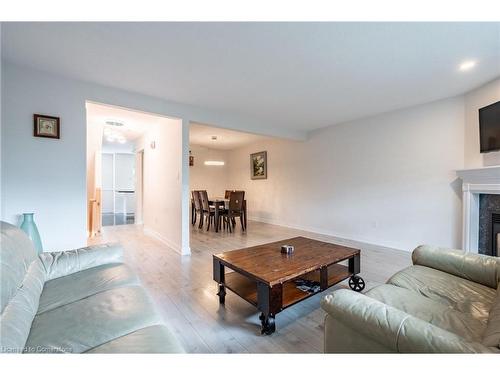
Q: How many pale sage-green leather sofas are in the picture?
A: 2